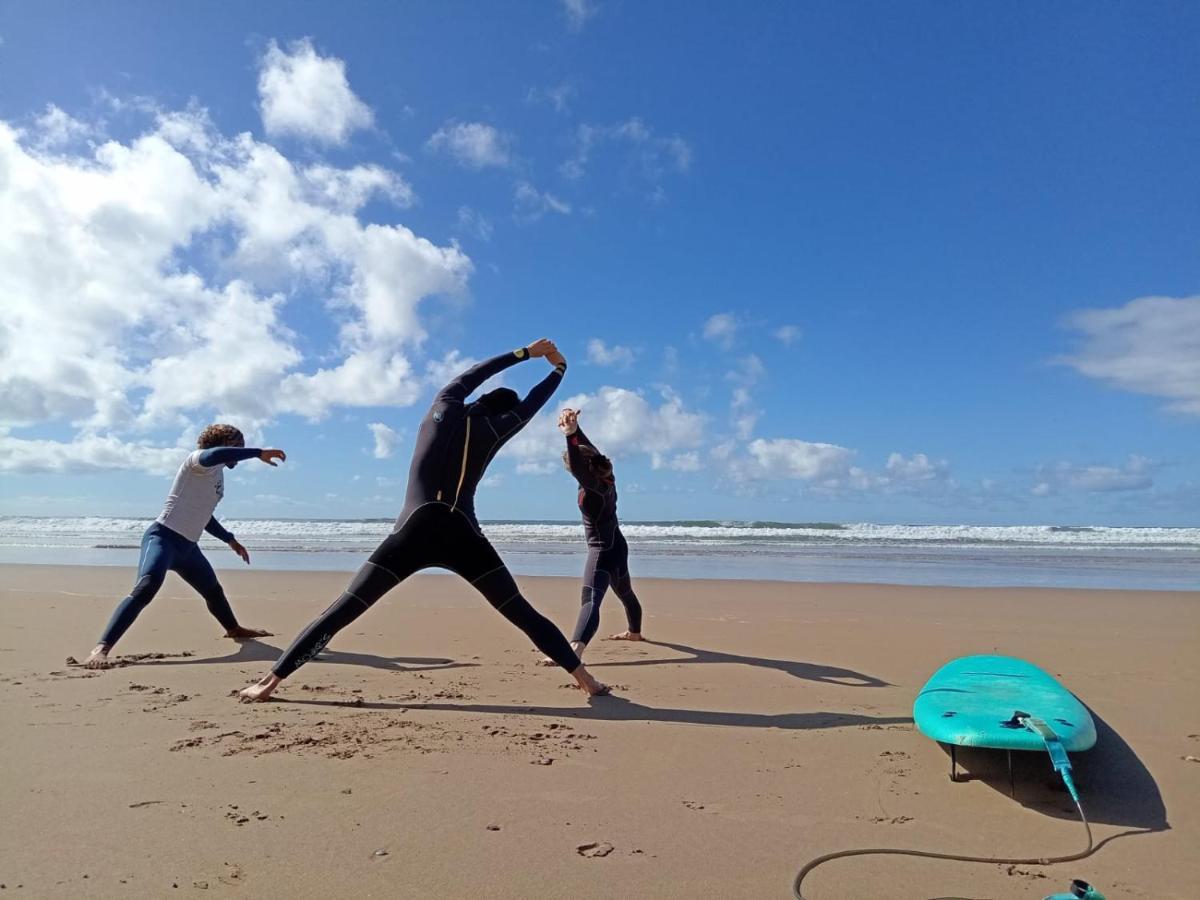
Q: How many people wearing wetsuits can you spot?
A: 3